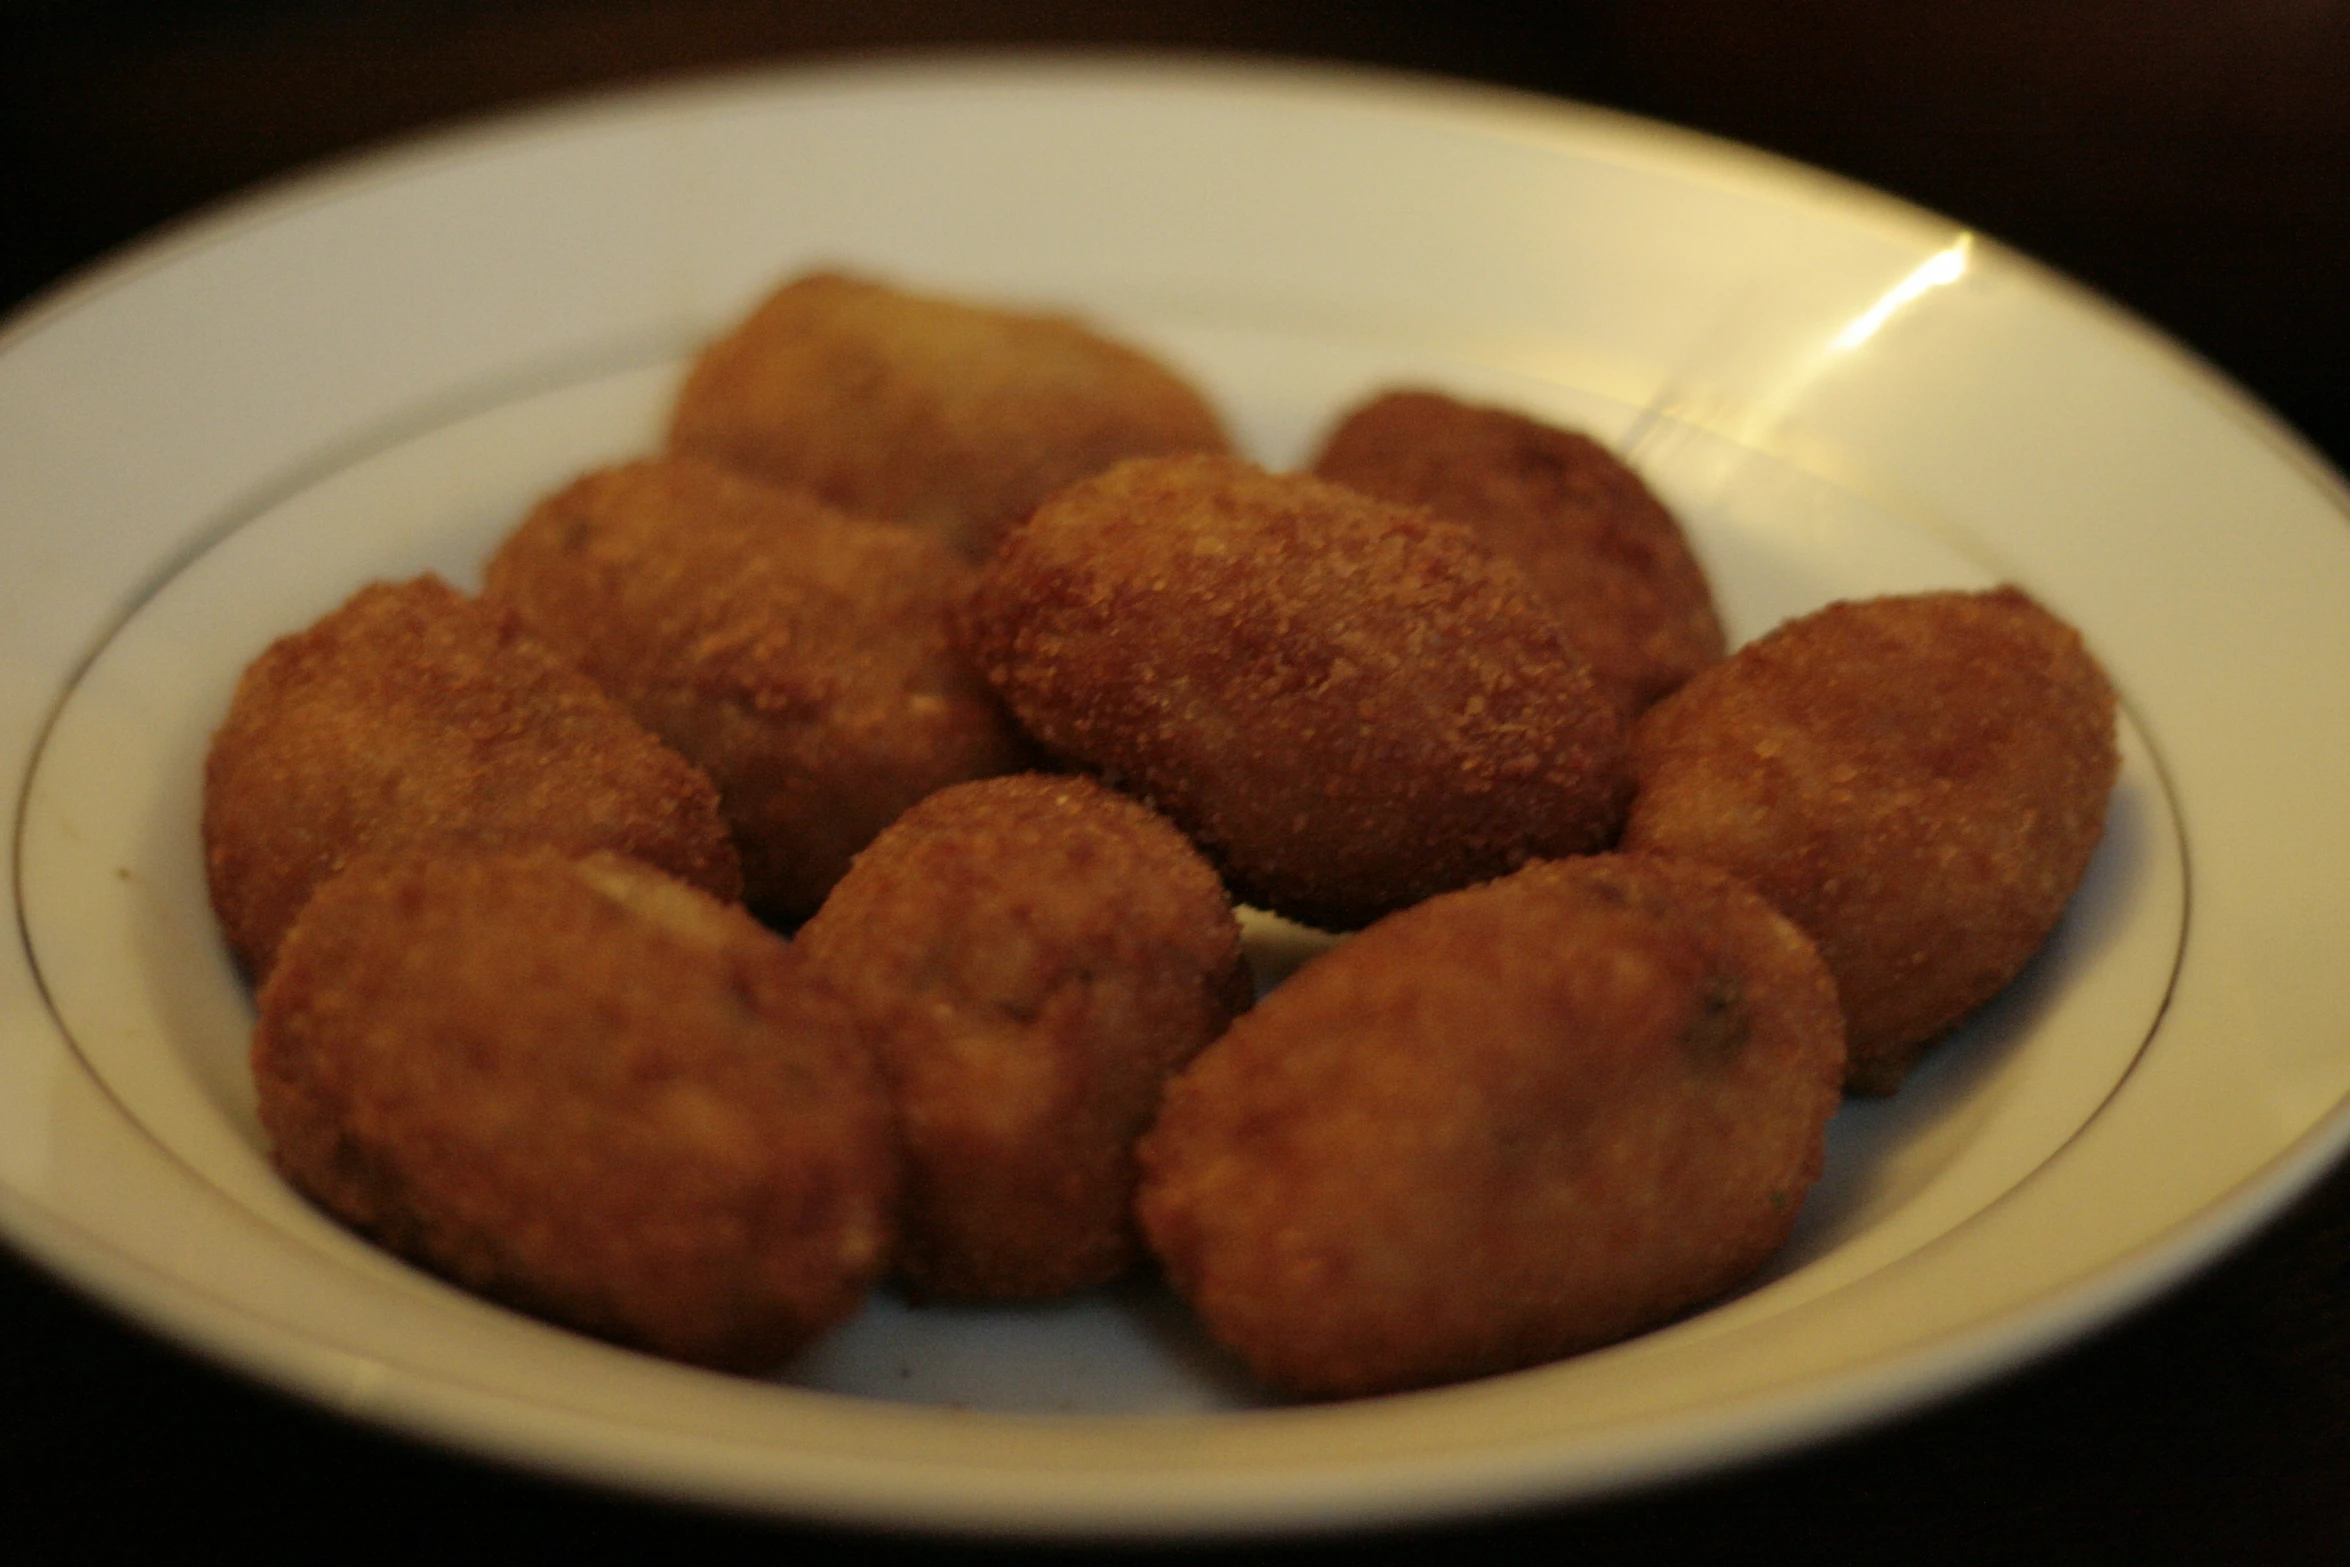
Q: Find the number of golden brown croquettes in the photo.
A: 9